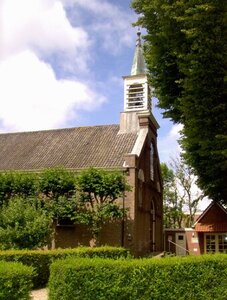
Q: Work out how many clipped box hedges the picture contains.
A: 3